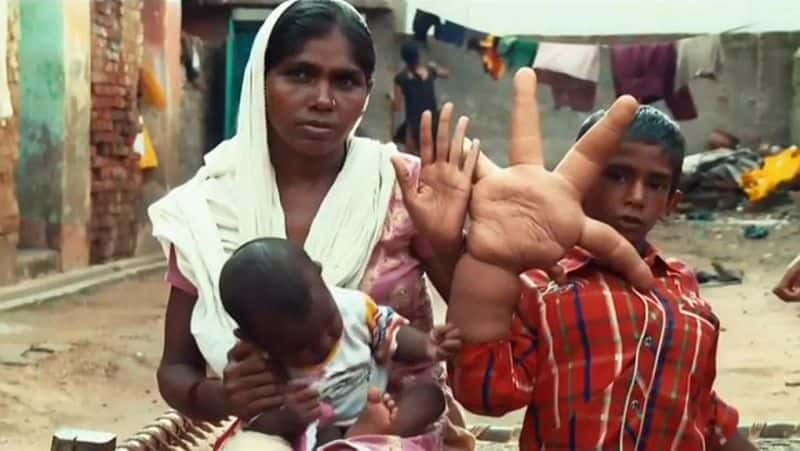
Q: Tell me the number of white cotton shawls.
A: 1